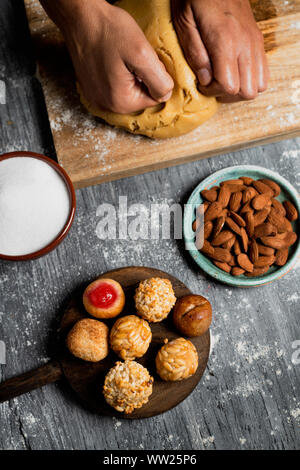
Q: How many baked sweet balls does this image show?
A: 7